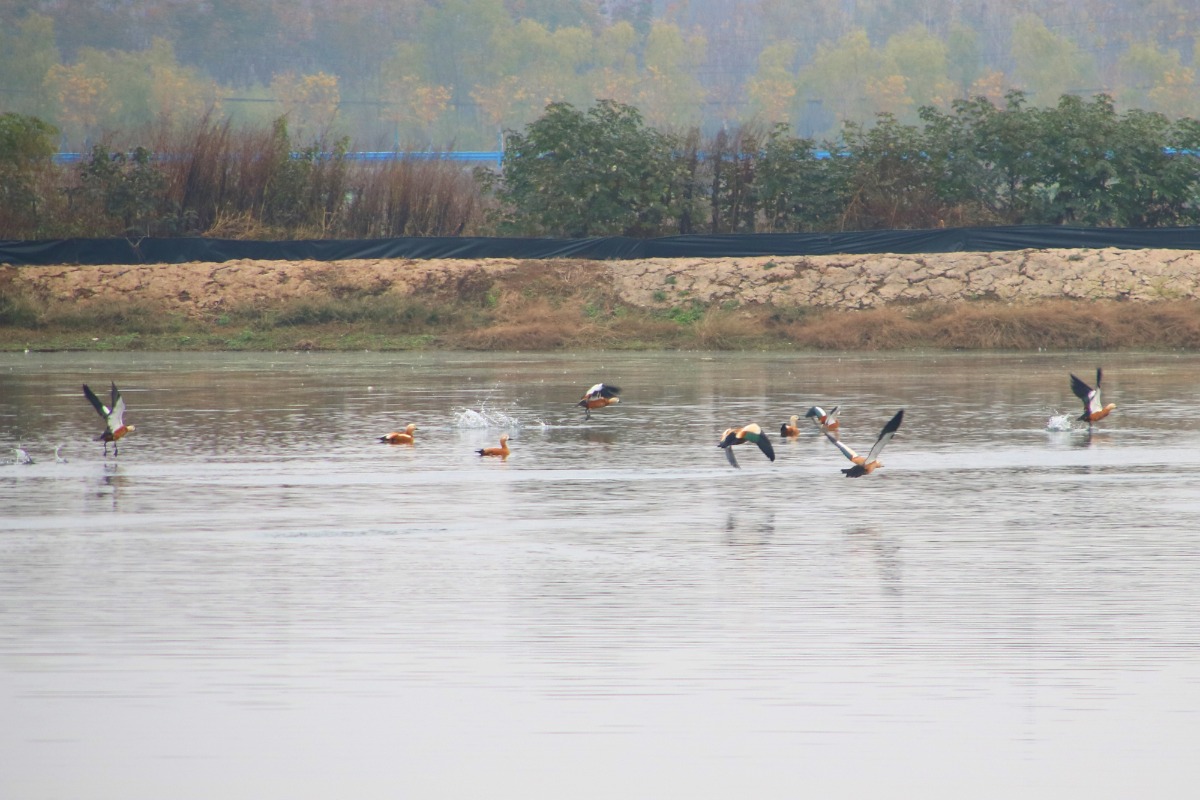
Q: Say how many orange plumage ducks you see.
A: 9